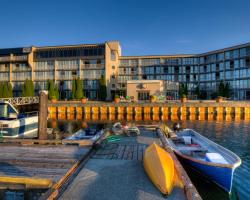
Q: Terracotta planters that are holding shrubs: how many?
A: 6